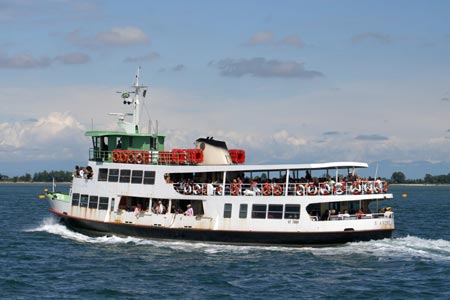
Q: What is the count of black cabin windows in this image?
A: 14